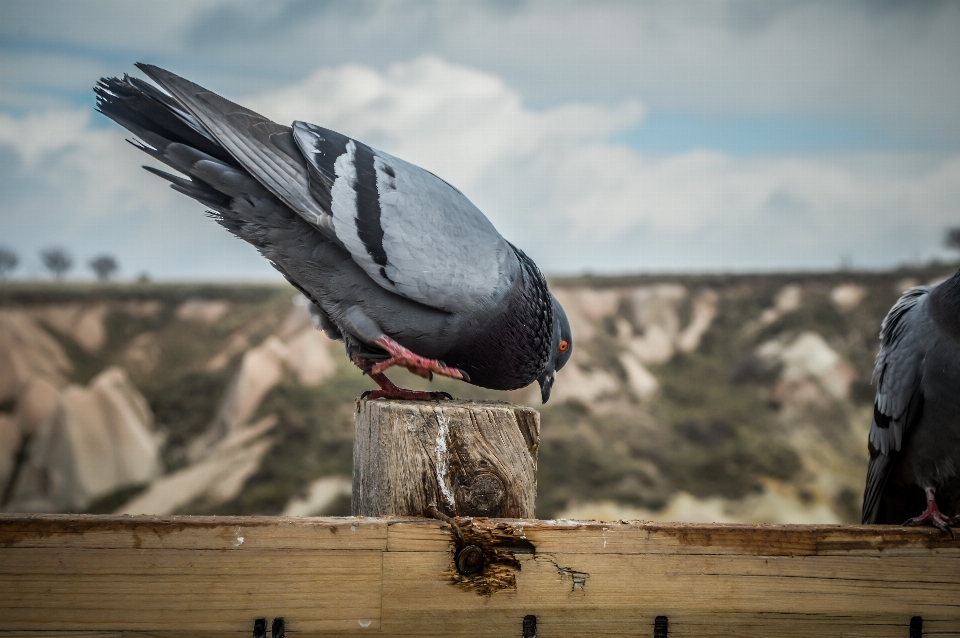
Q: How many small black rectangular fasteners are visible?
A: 5